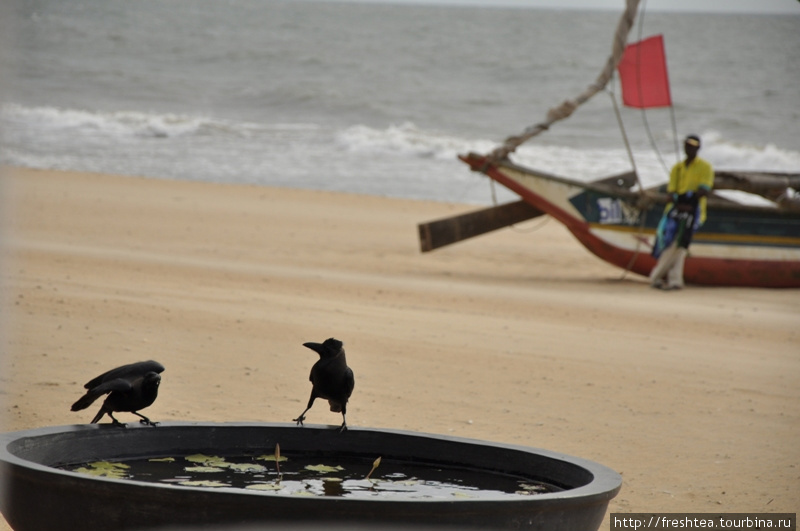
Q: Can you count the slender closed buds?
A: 2